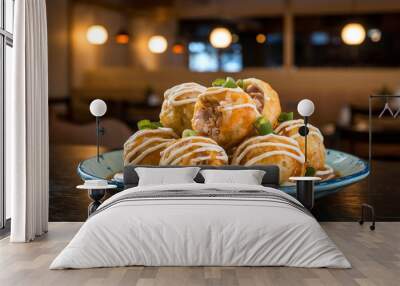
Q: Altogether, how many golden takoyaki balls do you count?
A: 7